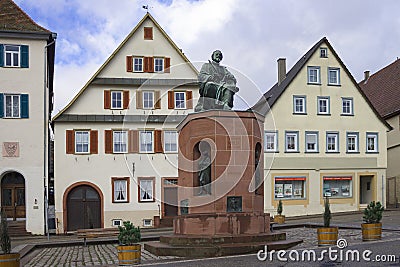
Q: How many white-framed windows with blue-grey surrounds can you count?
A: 12